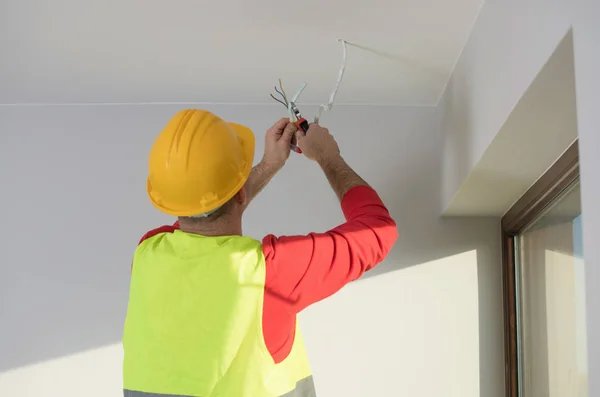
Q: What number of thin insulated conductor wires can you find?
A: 3